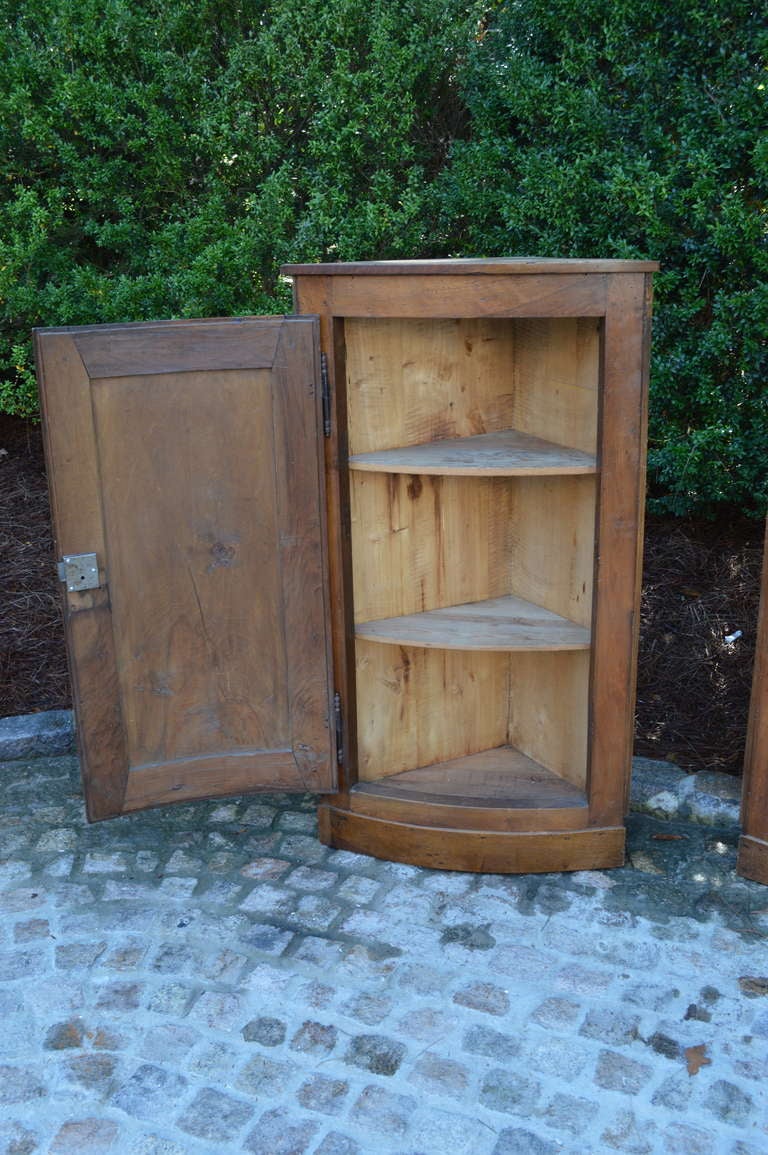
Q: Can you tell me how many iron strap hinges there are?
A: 2